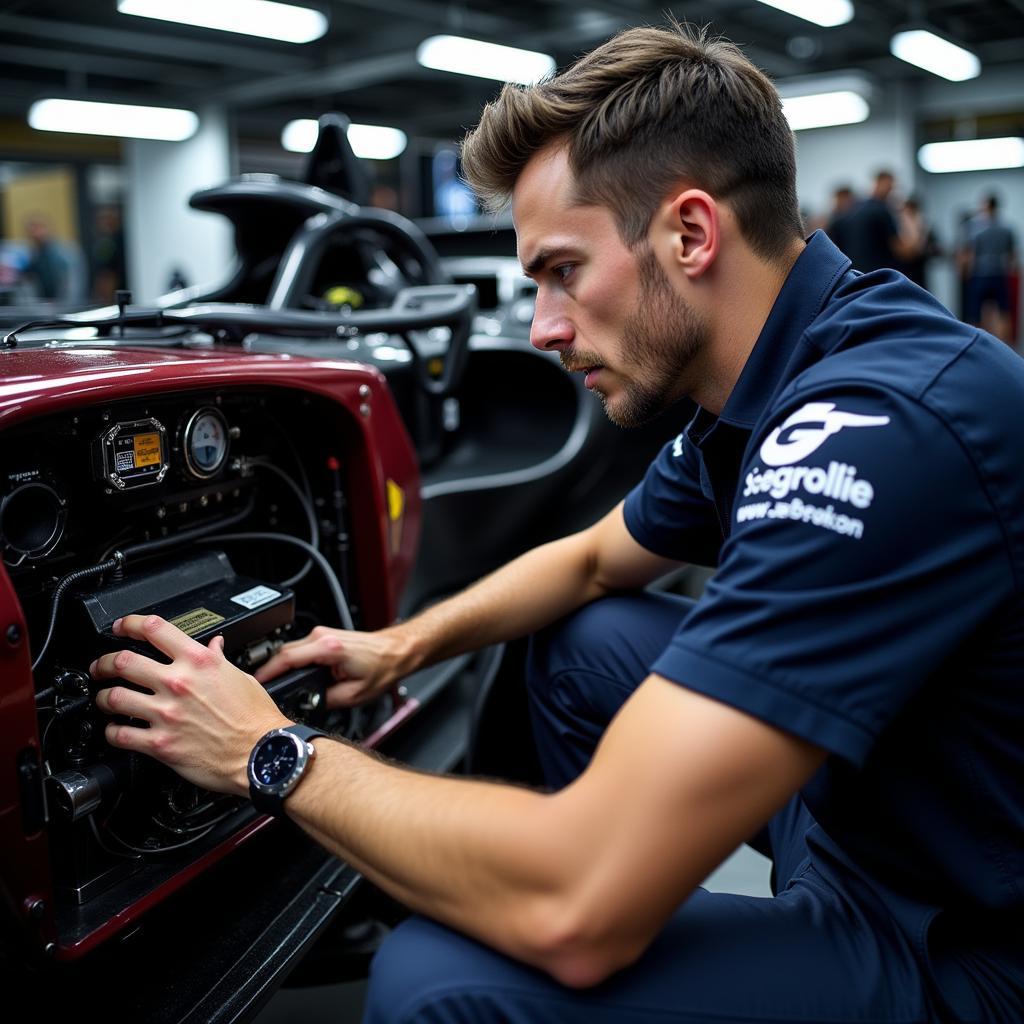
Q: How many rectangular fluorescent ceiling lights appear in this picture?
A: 8